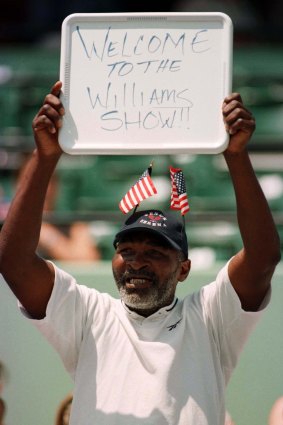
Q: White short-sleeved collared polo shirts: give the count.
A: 1